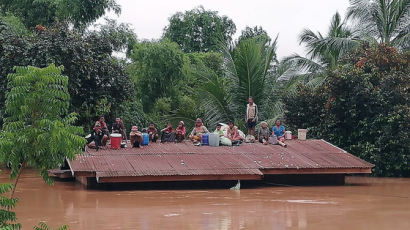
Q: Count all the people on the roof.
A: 13